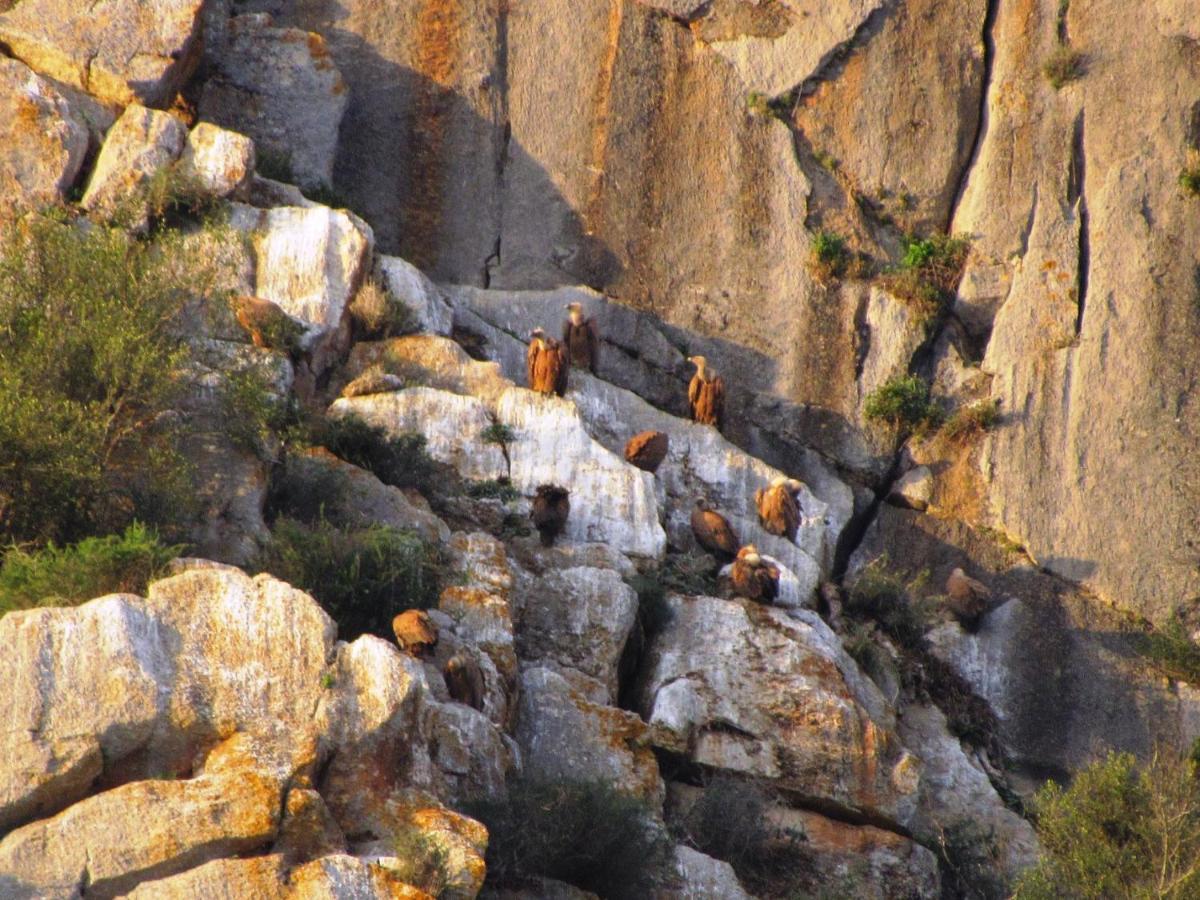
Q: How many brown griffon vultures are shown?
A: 11